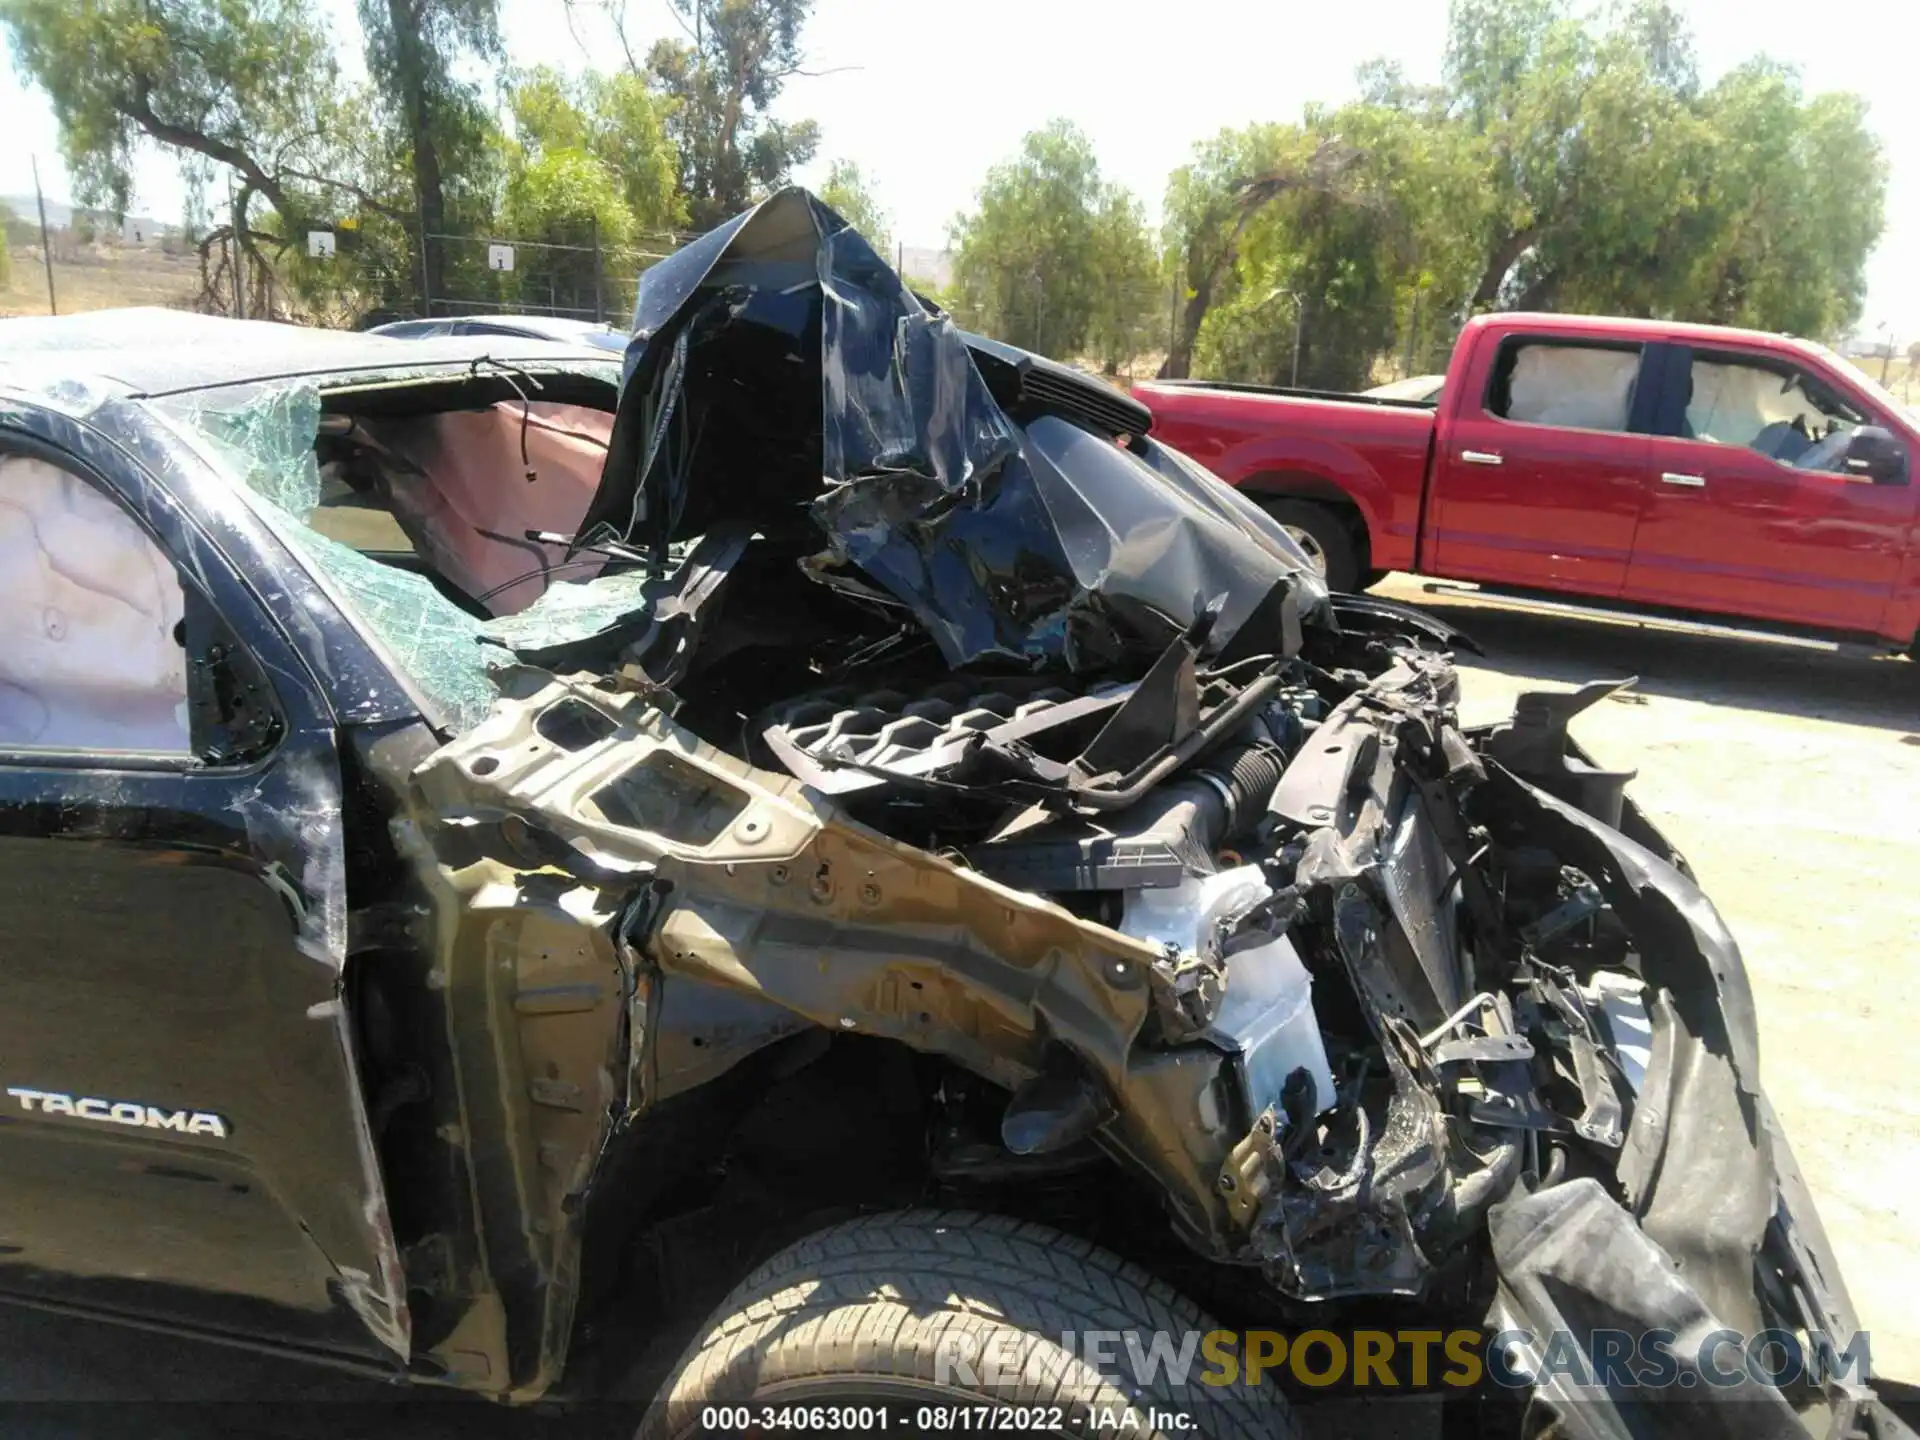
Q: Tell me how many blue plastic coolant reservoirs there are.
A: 1